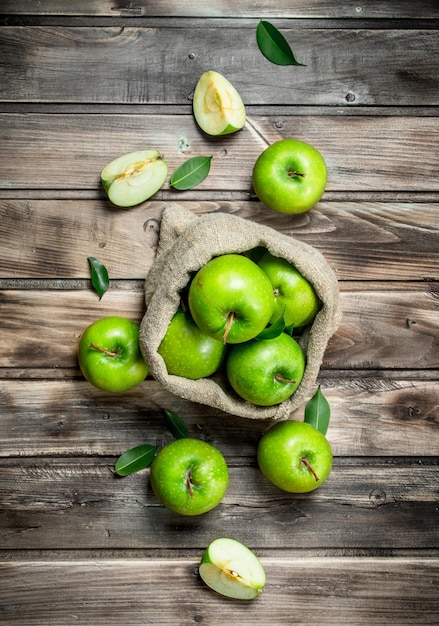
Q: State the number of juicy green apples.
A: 8